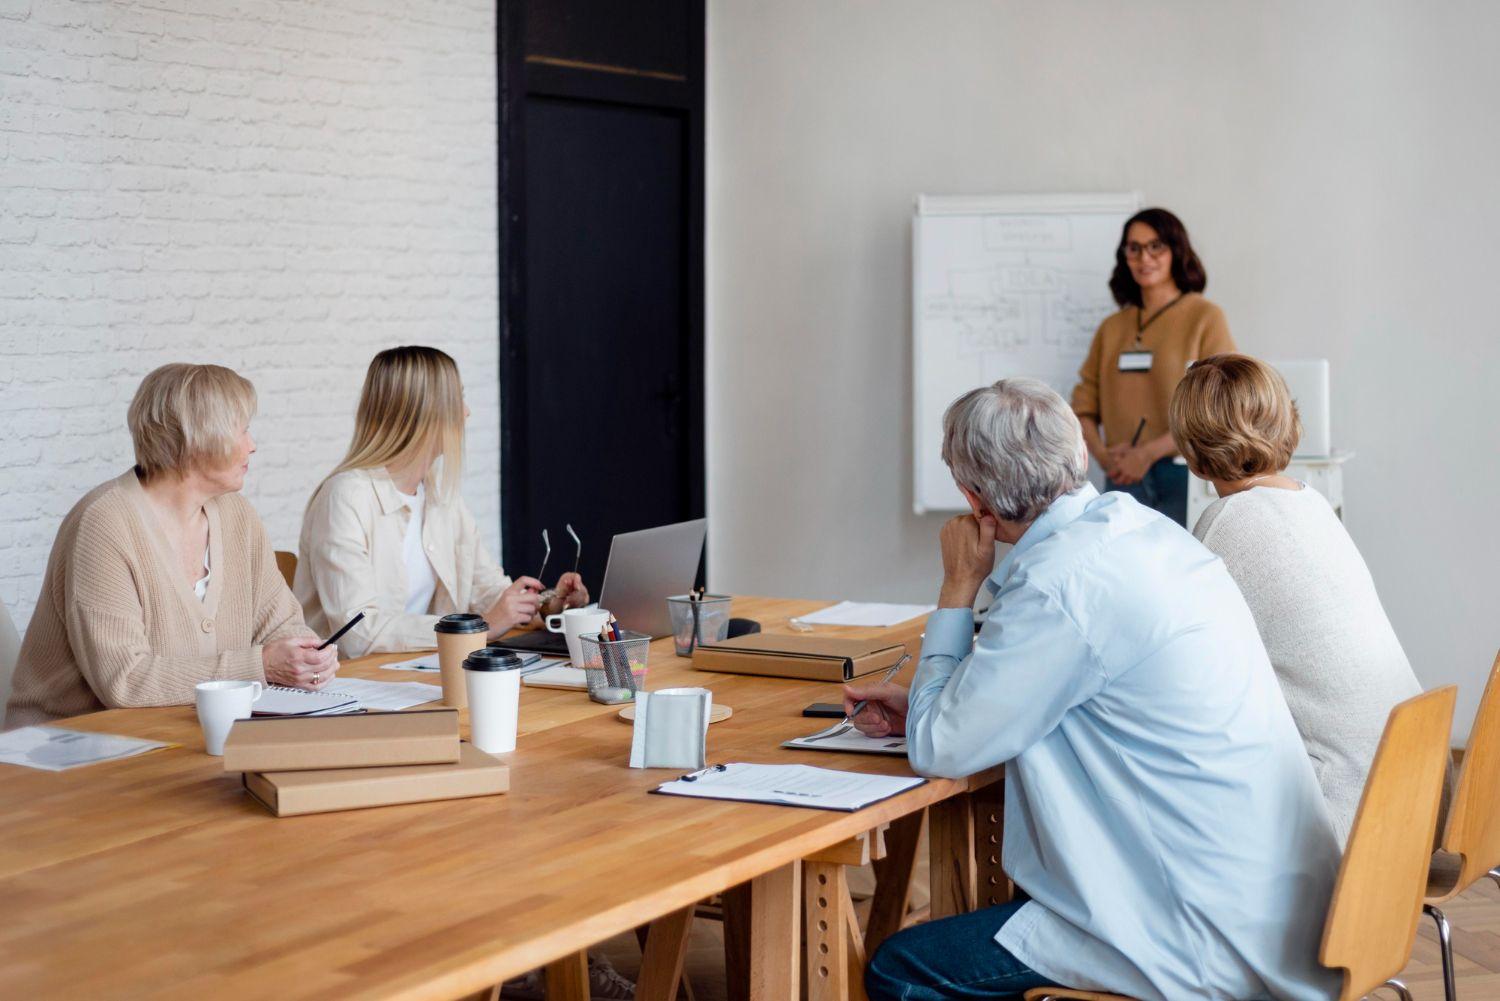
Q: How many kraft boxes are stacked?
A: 2